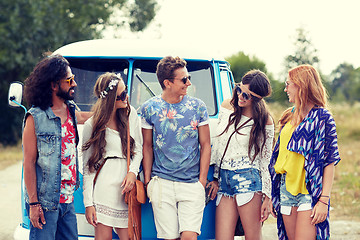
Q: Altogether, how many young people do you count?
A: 5